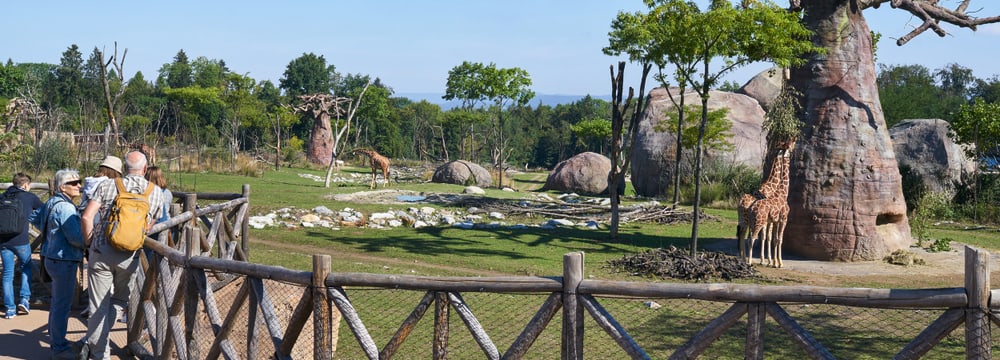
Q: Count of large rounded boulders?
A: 5